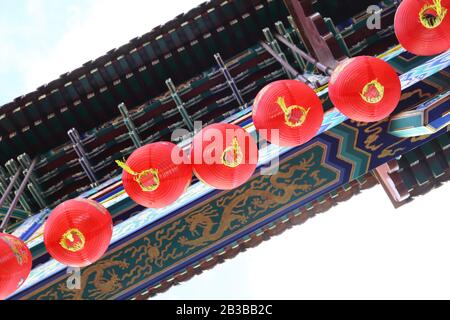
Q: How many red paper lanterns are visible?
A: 7